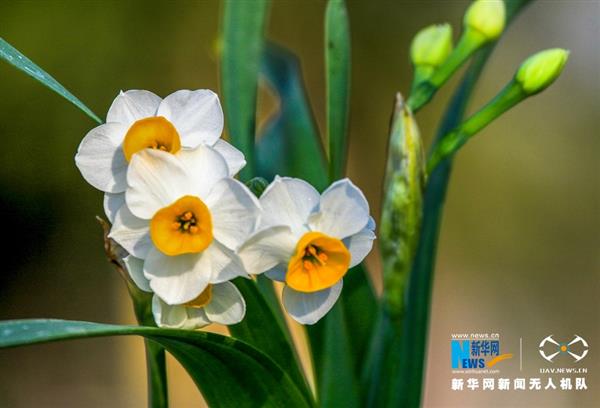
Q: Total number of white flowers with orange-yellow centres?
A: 4